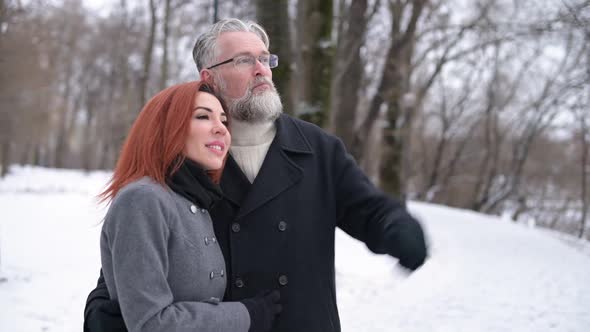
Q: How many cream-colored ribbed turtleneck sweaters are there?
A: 1